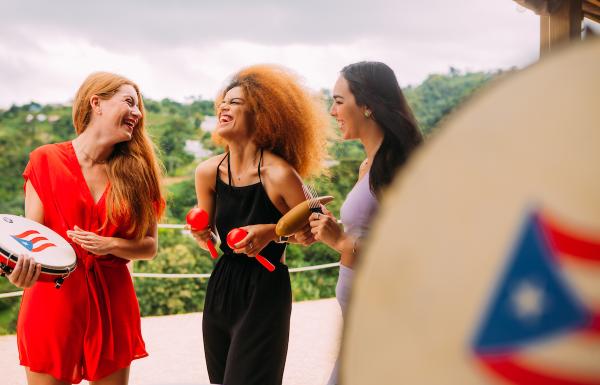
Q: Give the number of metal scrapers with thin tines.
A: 1